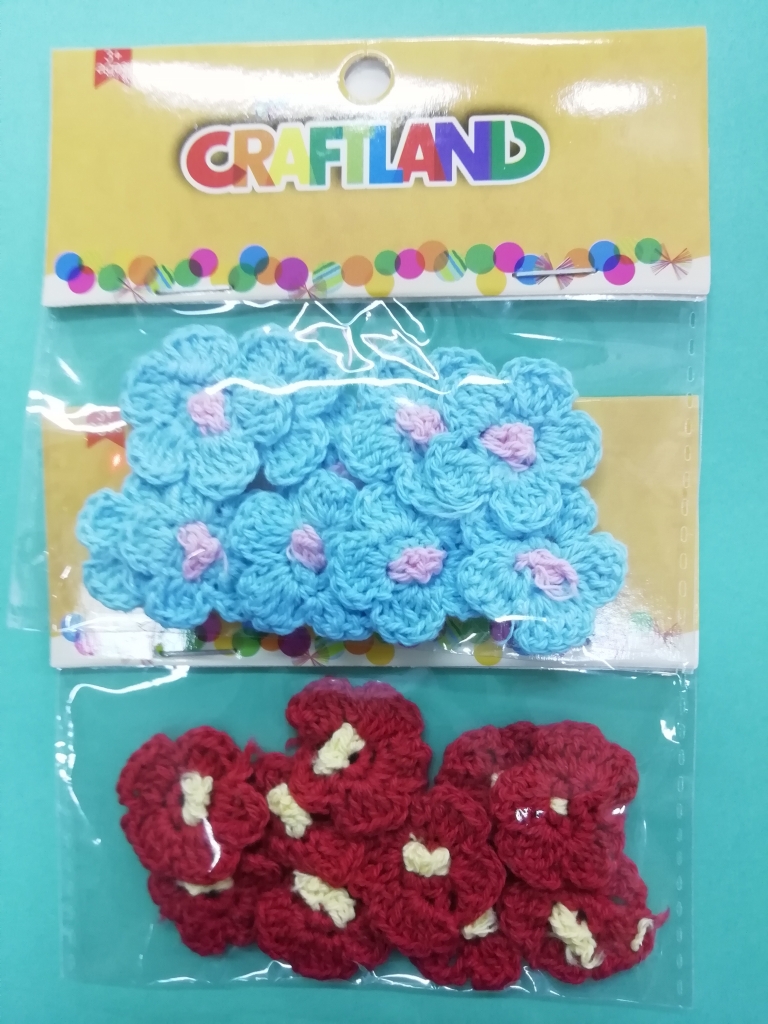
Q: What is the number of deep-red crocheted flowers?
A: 10